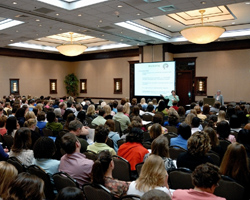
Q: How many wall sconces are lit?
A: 5